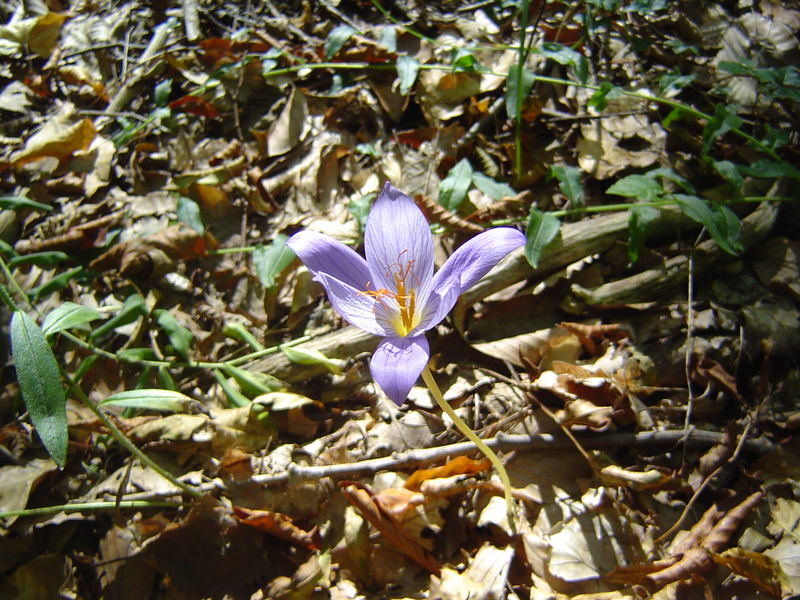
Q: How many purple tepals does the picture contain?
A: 6